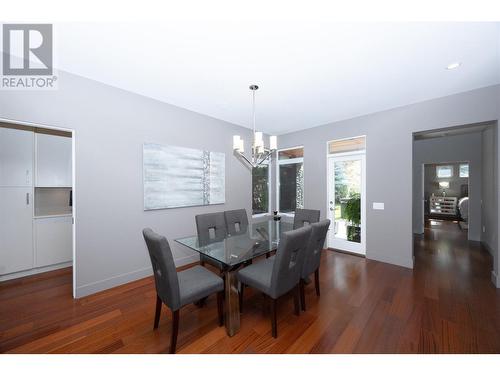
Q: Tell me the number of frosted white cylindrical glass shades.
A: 5